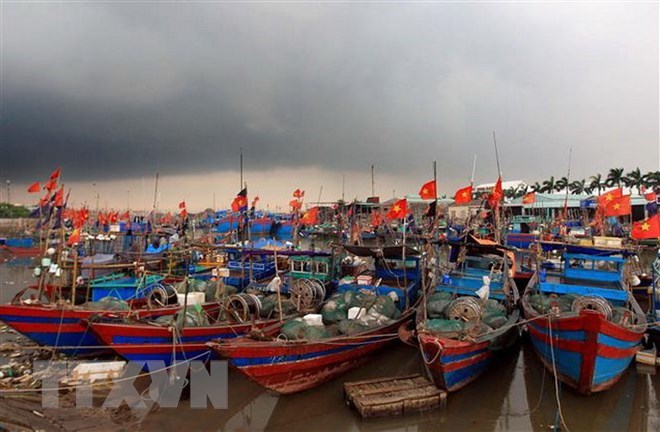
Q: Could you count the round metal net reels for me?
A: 5